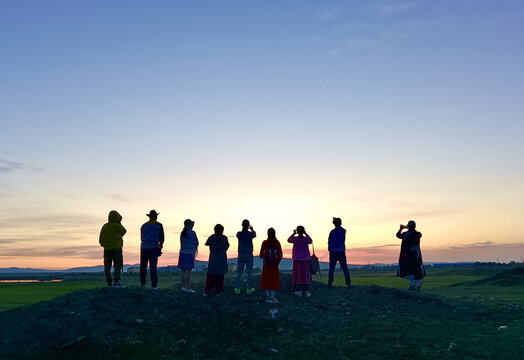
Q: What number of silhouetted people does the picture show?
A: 9